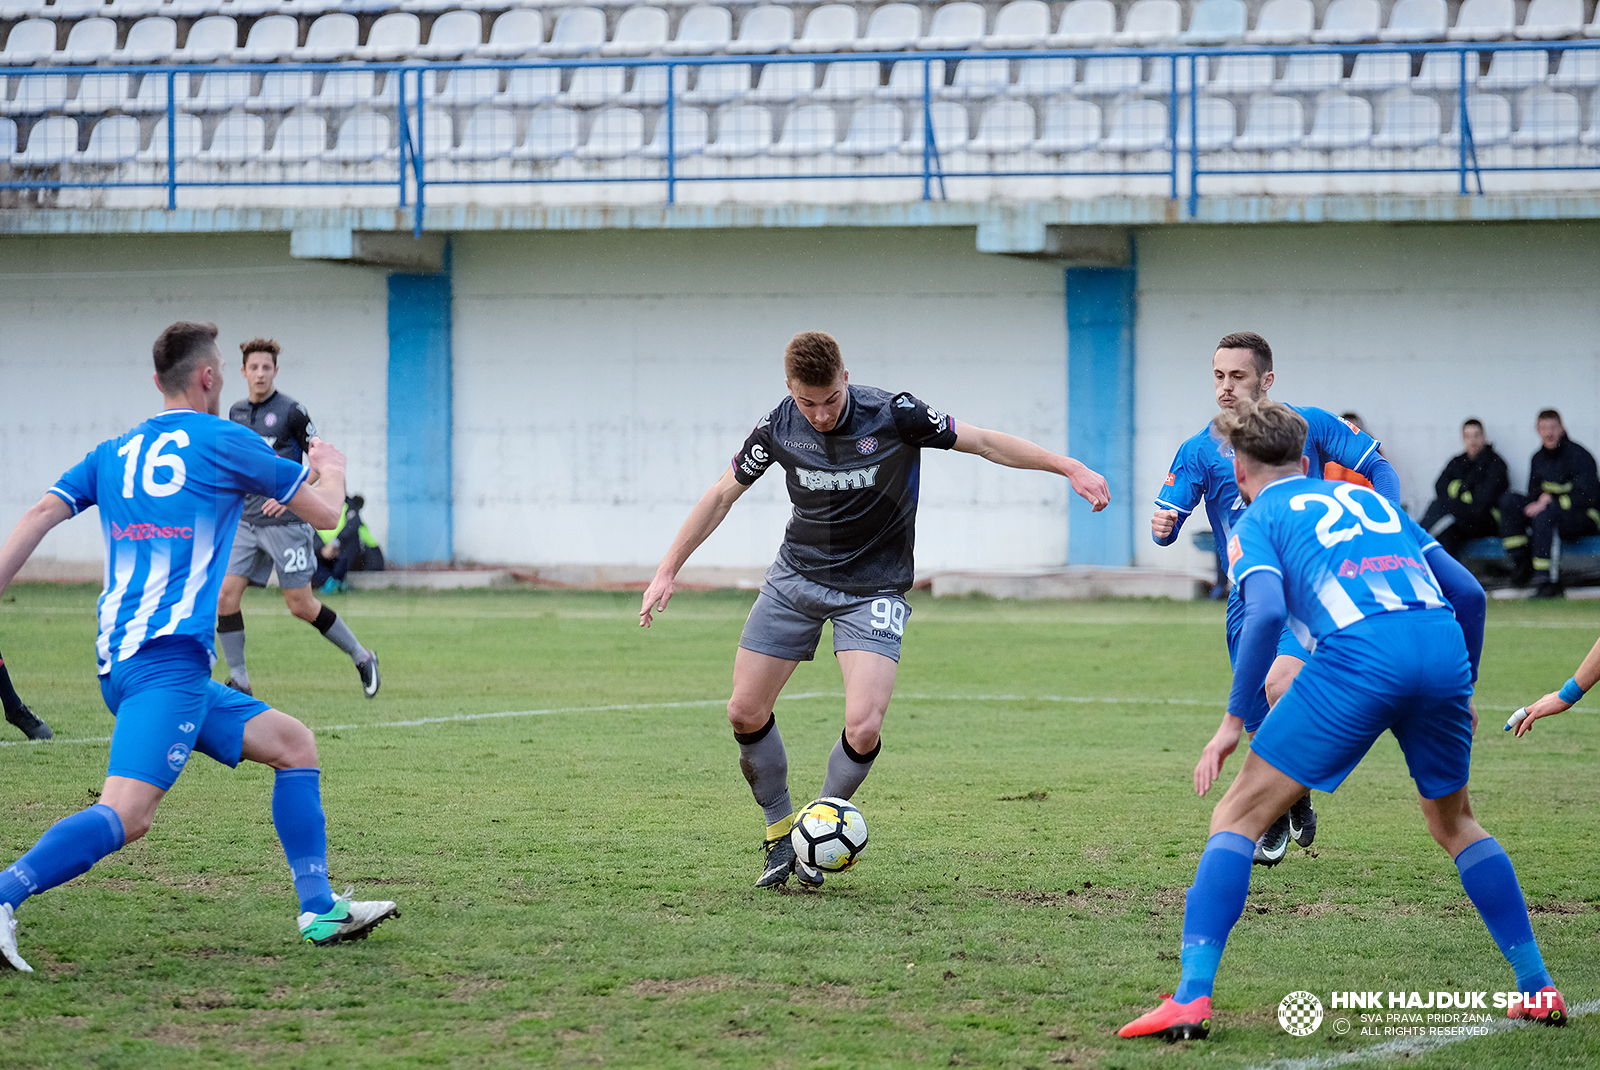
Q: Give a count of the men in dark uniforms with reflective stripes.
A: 2